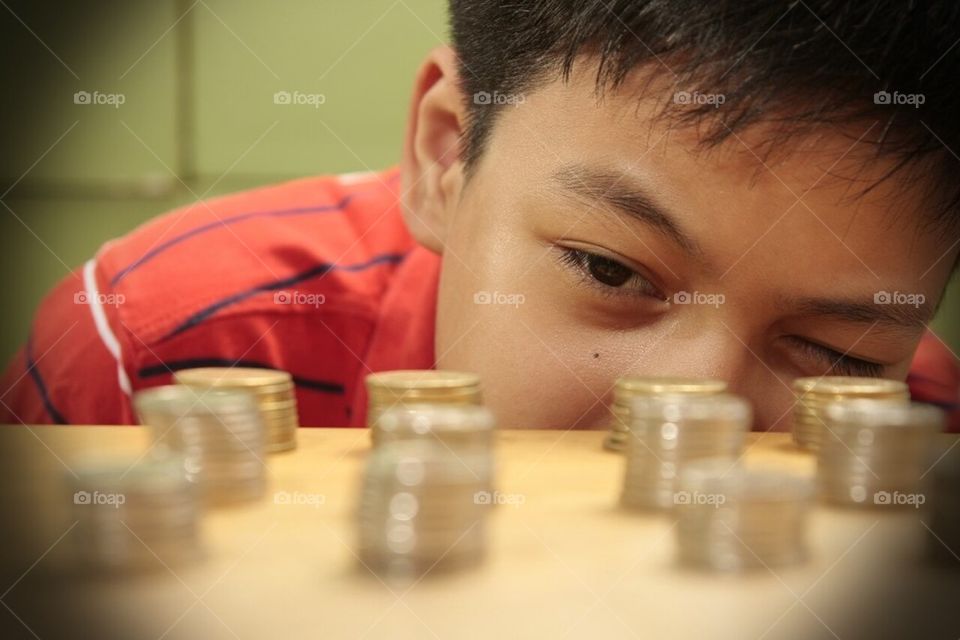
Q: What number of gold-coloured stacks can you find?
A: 4